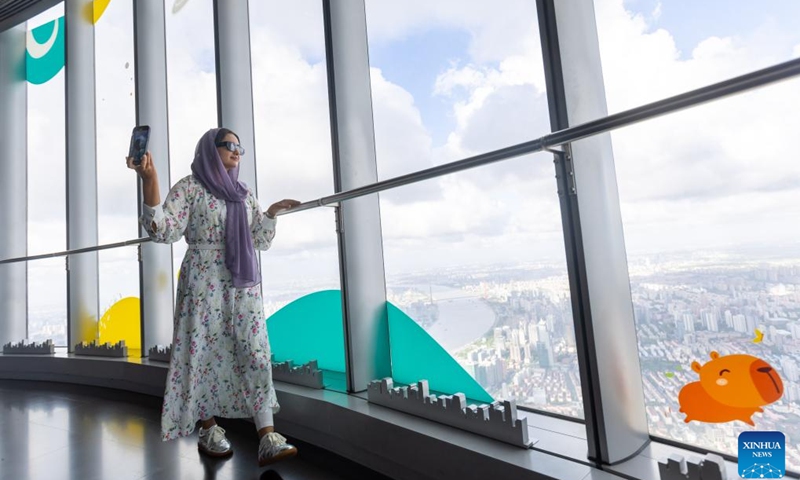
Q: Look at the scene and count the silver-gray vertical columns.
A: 6